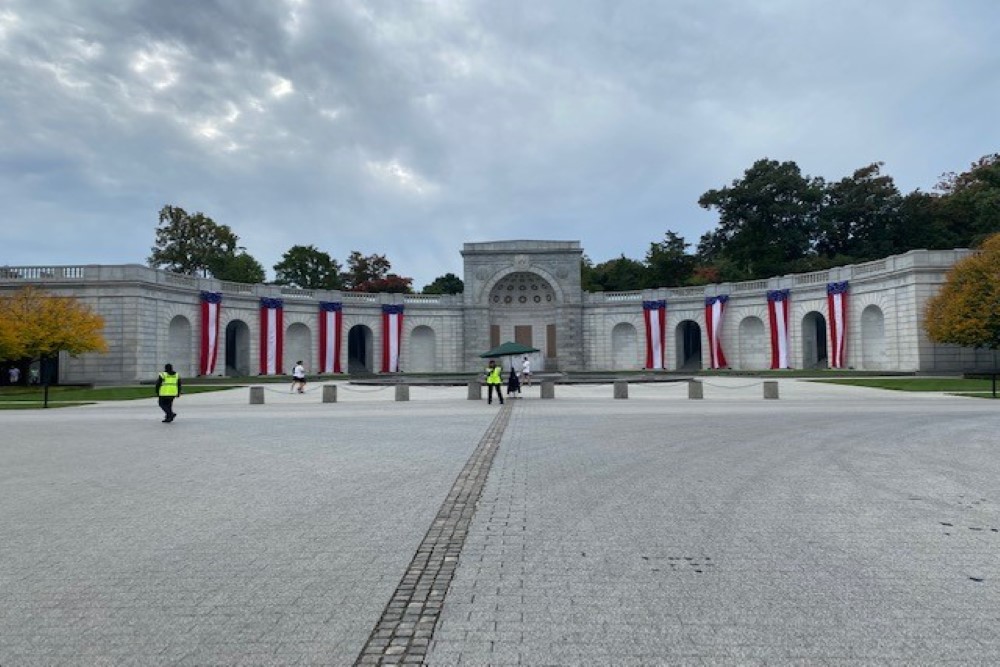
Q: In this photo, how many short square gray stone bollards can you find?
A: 8